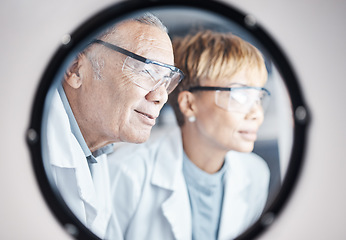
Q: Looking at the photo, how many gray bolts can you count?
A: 6